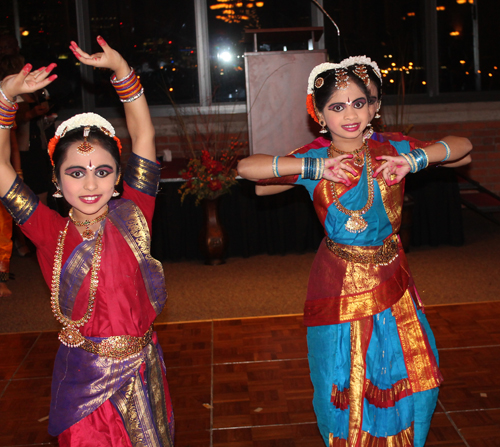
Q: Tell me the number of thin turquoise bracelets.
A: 2